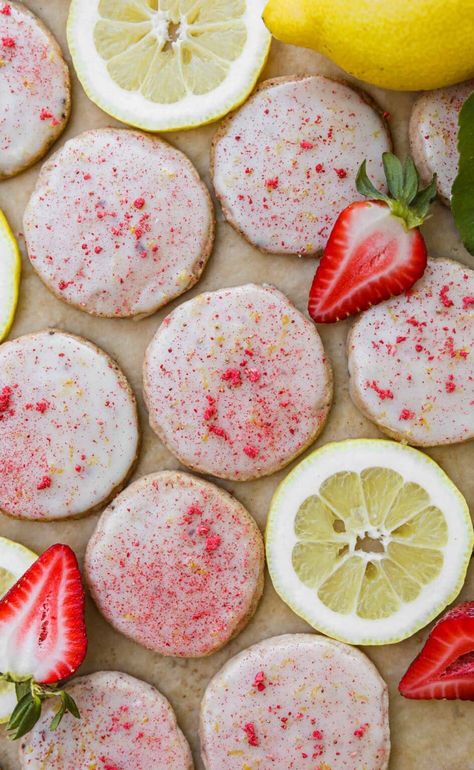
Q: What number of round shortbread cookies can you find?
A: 10